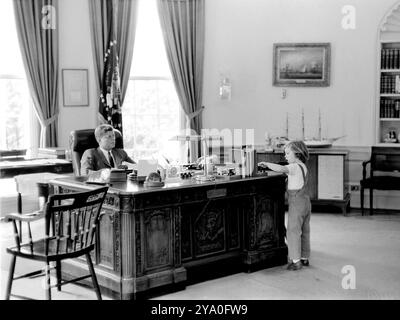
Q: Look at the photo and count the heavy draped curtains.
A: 3